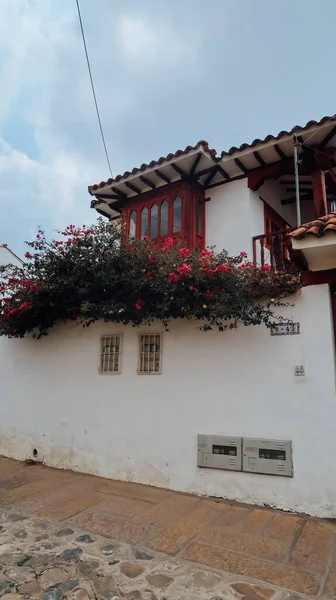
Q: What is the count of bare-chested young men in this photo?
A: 0